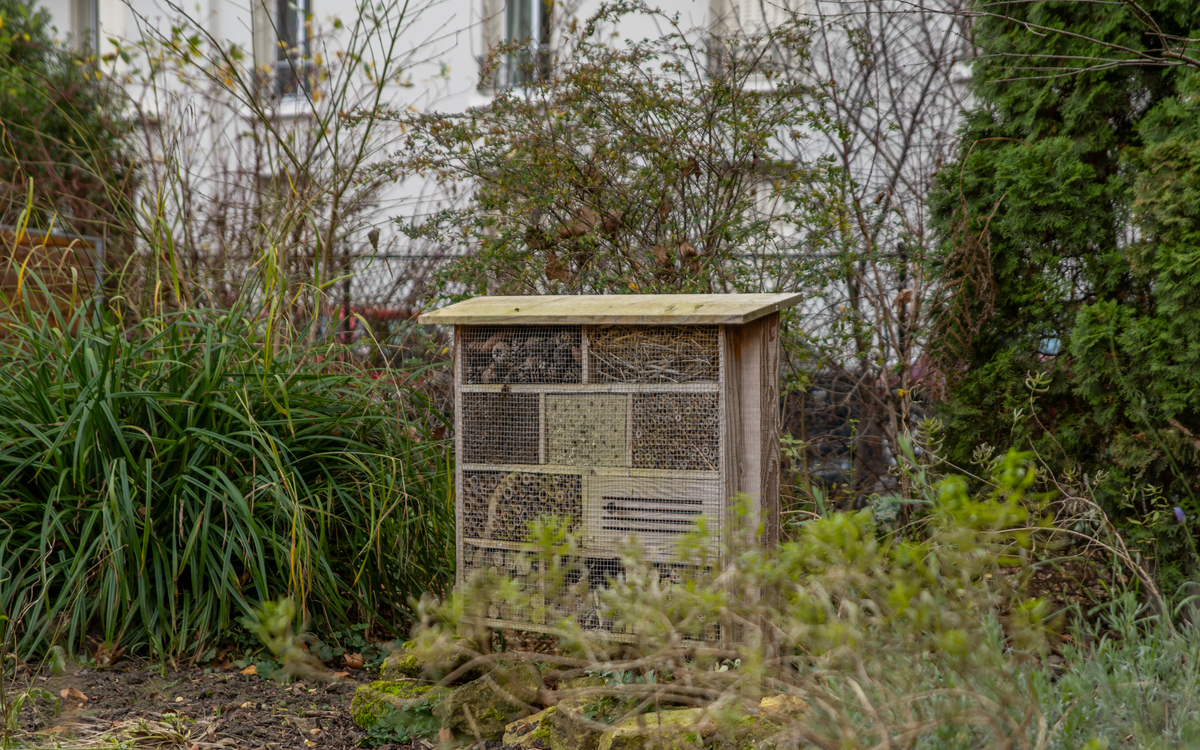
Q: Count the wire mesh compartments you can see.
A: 10